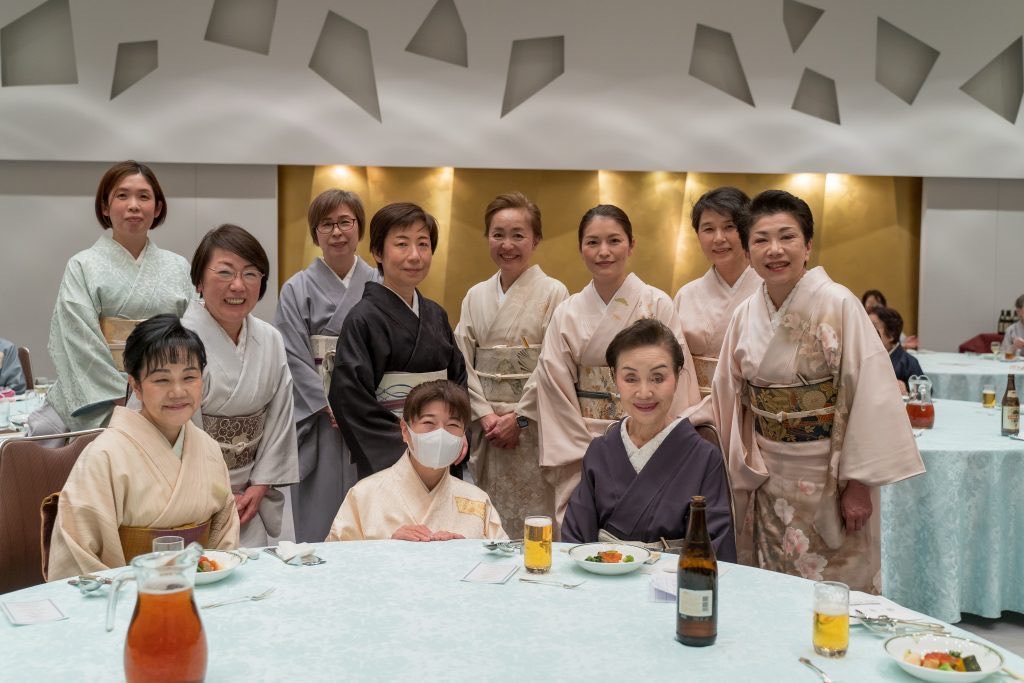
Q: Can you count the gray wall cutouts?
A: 11